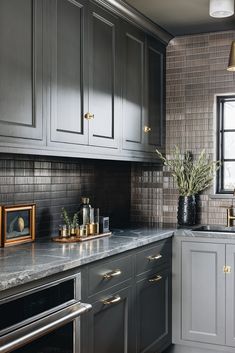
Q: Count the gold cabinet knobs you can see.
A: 3